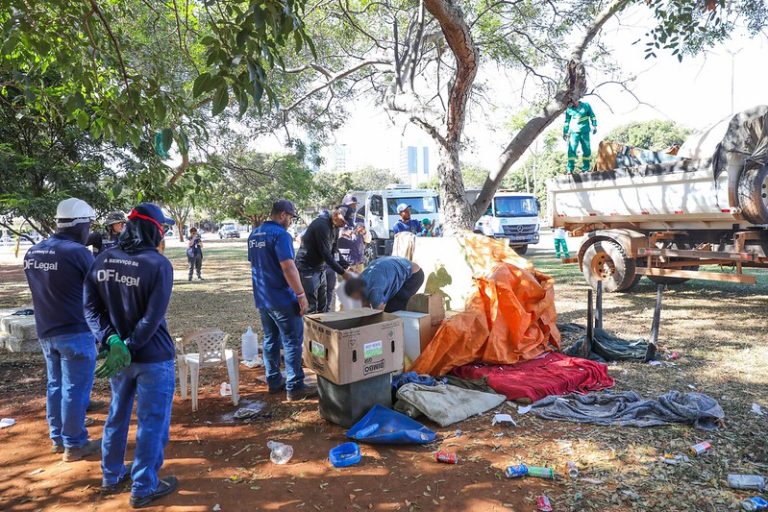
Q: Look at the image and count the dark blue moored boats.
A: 0